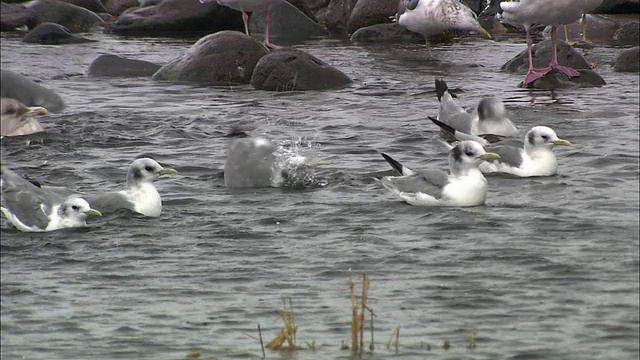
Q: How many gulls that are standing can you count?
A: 4